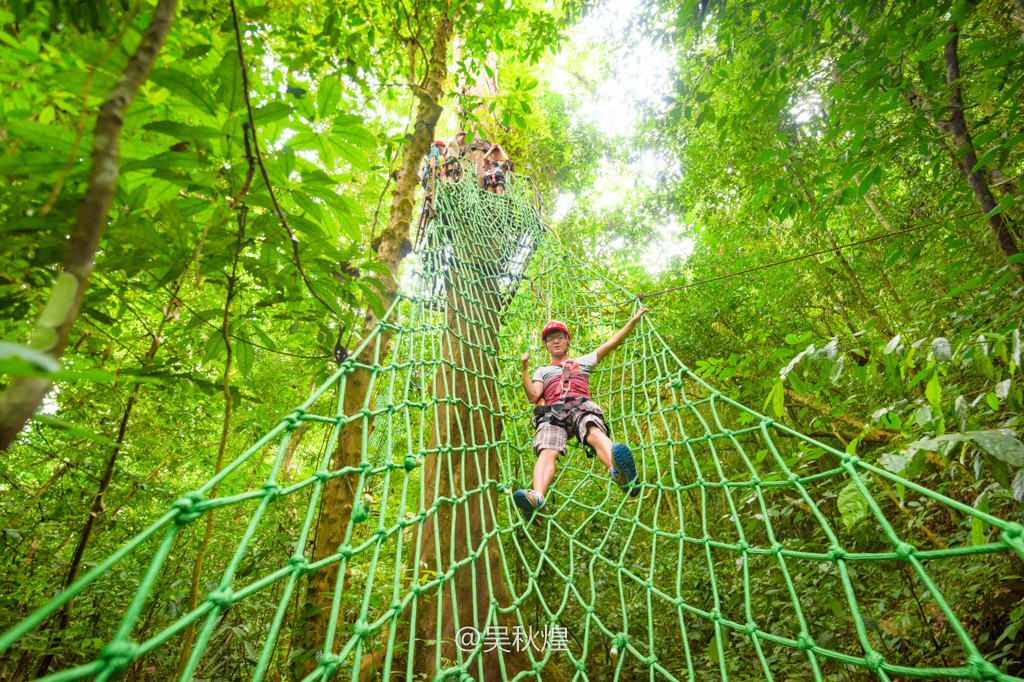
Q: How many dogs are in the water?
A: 0